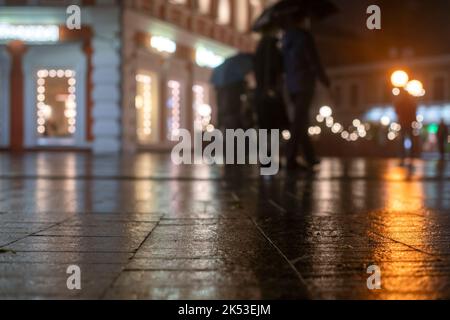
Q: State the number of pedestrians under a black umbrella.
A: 2